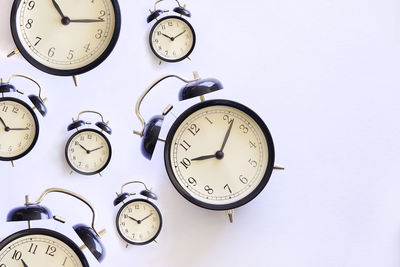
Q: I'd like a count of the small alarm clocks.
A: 3